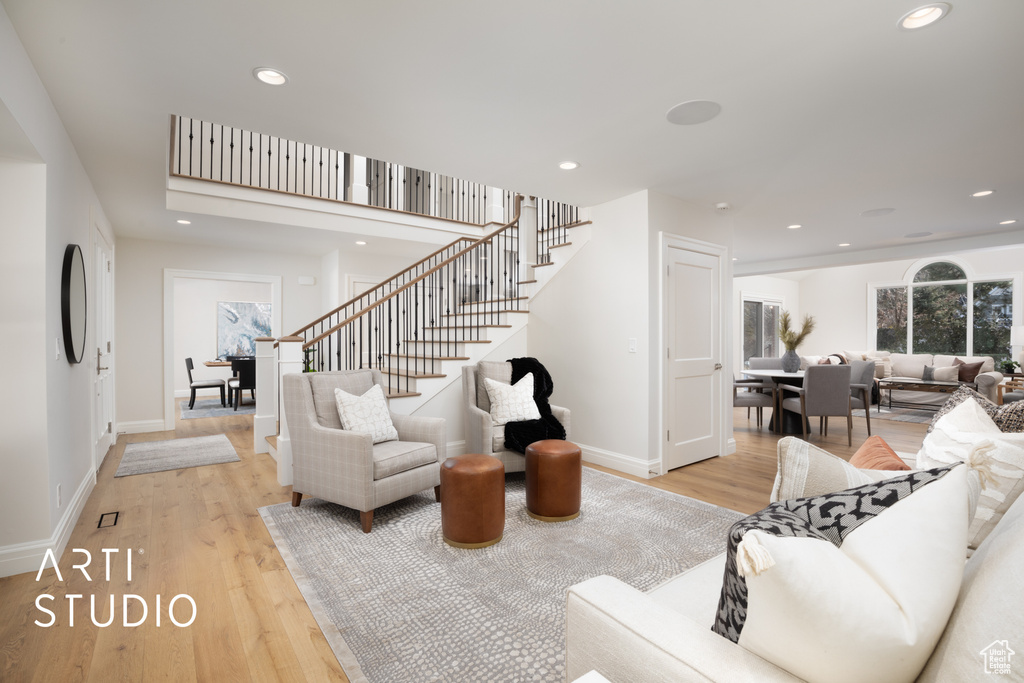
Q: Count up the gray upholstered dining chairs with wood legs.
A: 4